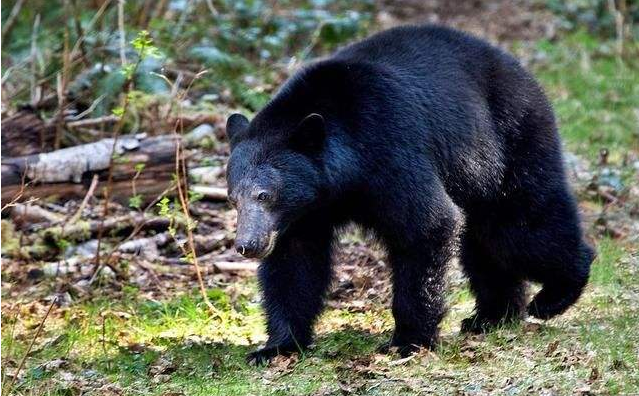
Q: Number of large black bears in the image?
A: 1